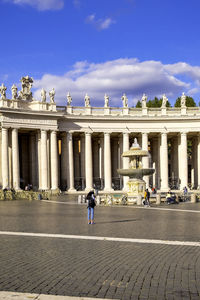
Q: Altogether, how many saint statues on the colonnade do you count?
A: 11